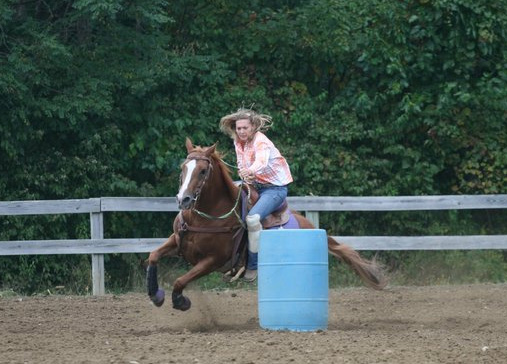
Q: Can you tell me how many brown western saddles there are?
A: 1